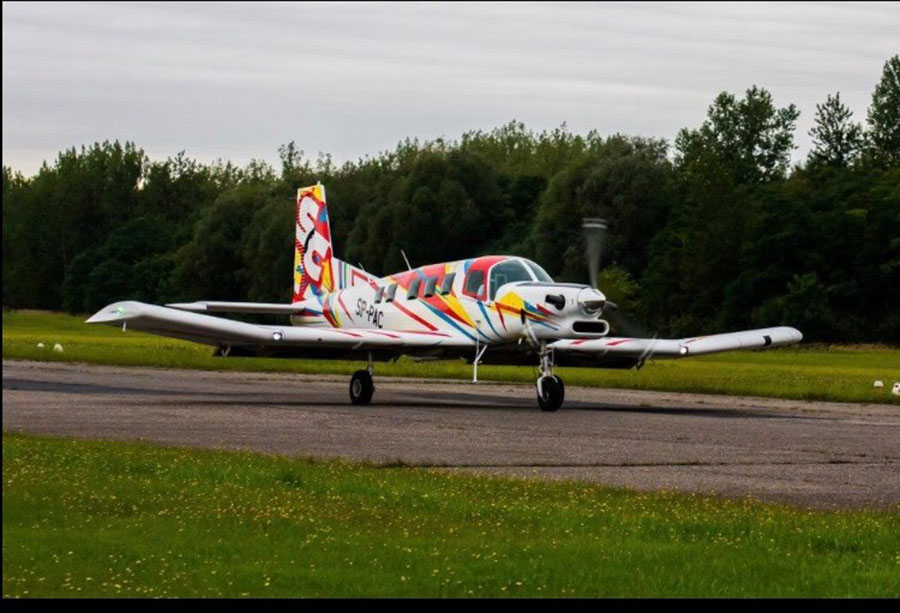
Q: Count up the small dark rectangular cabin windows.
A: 5